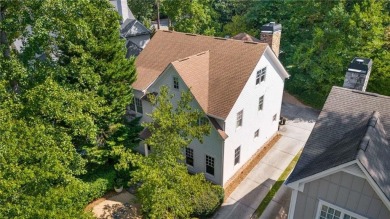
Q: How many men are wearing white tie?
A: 0